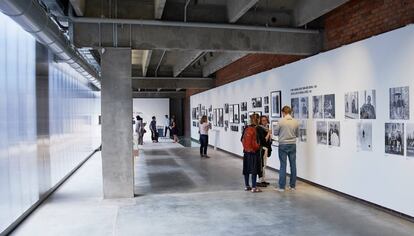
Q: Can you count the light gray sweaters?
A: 1